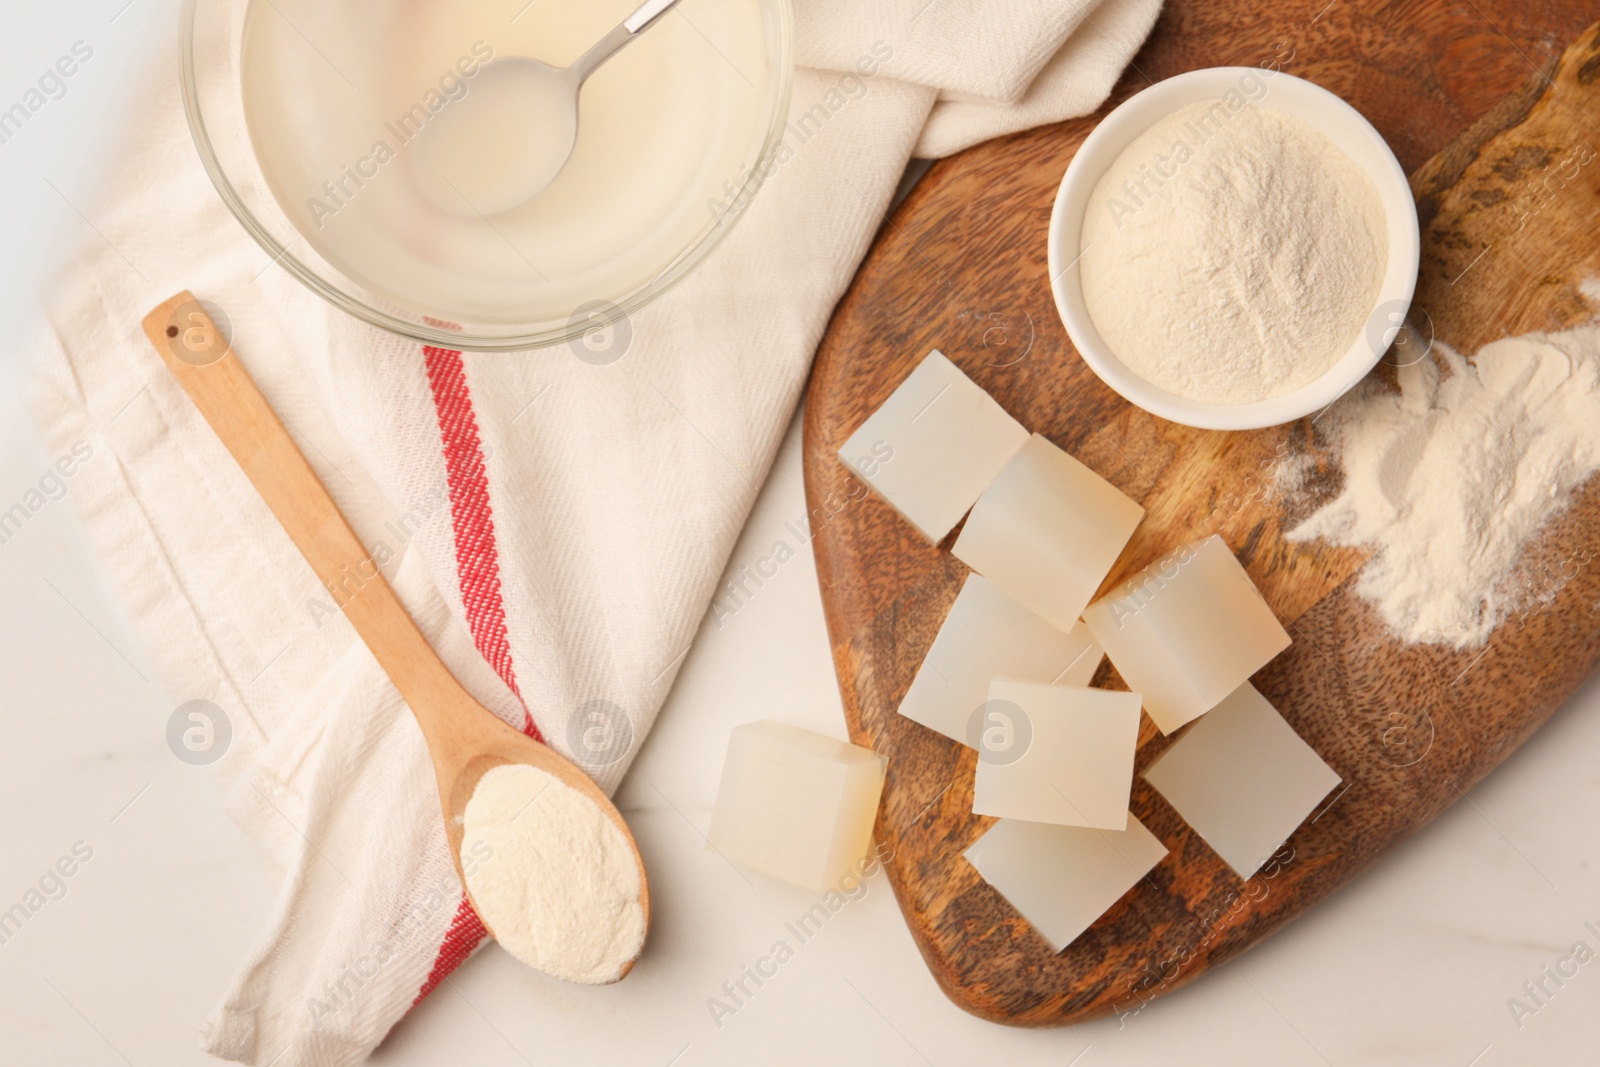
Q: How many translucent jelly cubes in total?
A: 8